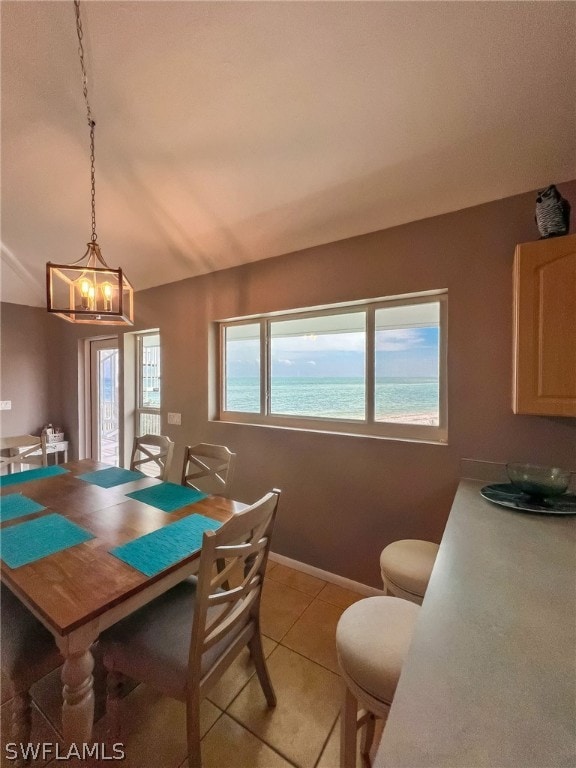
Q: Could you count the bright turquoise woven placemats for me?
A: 6